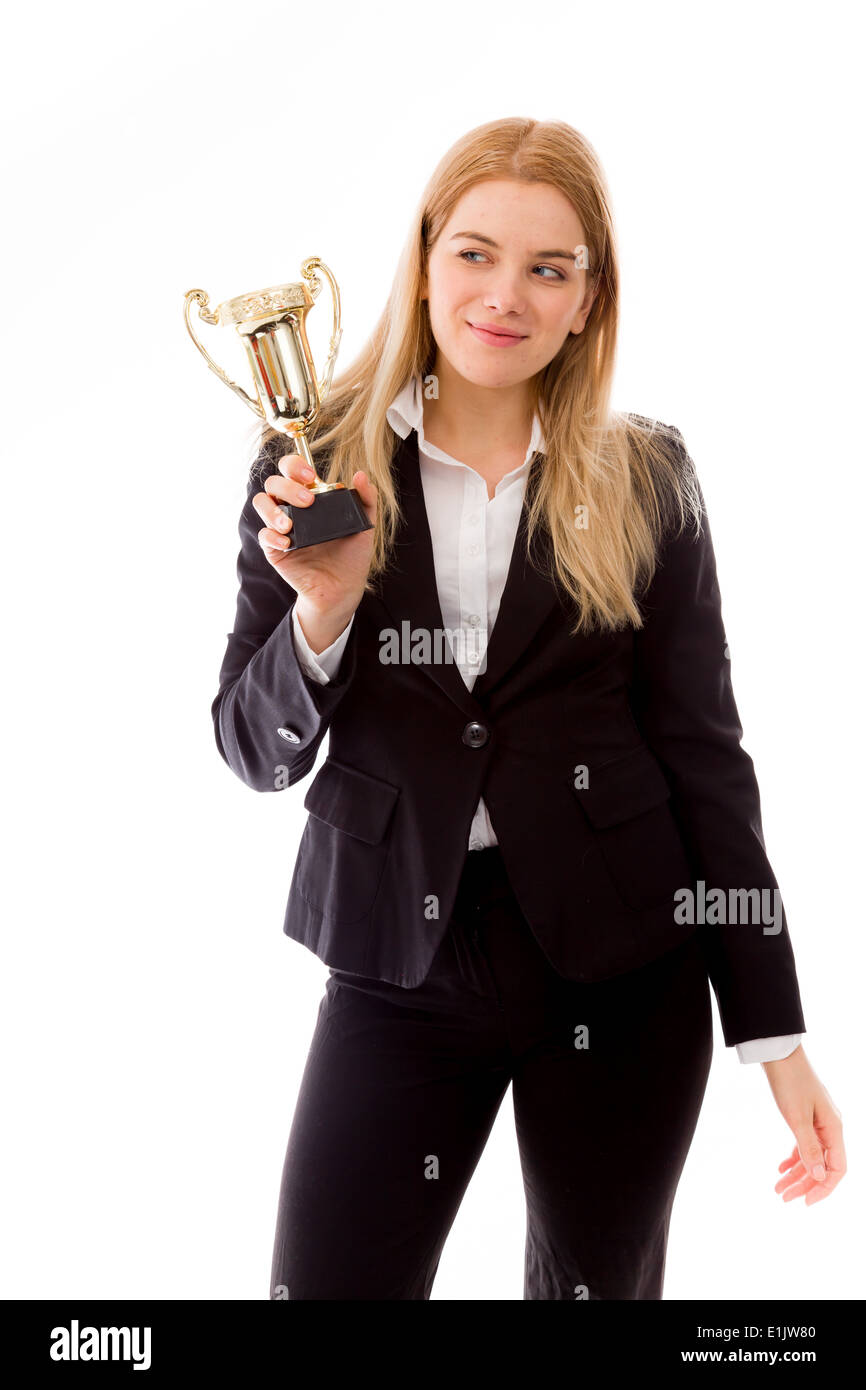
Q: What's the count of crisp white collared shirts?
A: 1